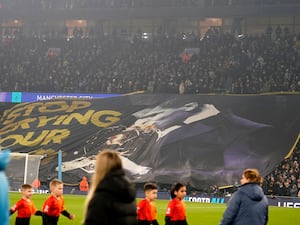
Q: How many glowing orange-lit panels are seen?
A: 3